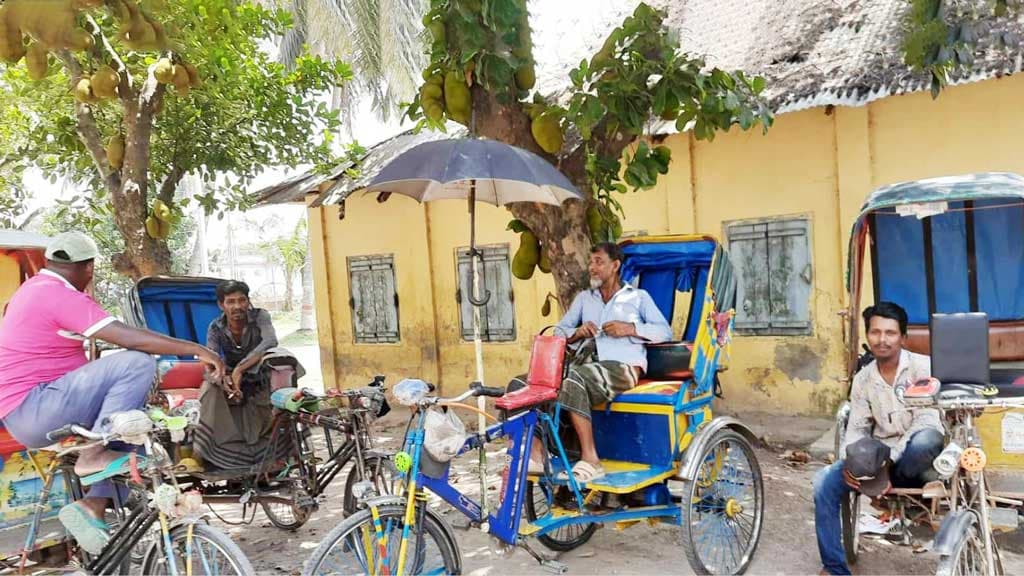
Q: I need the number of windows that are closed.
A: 3